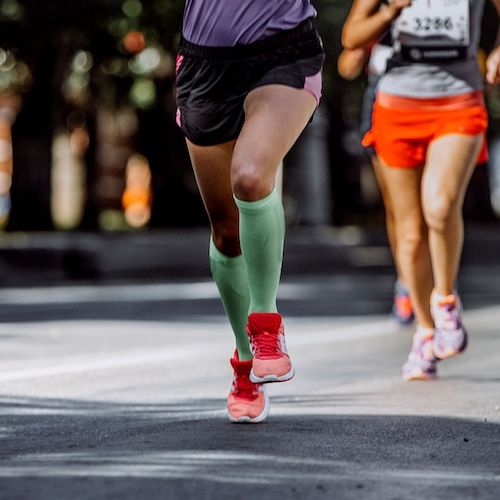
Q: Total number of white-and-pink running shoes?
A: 2